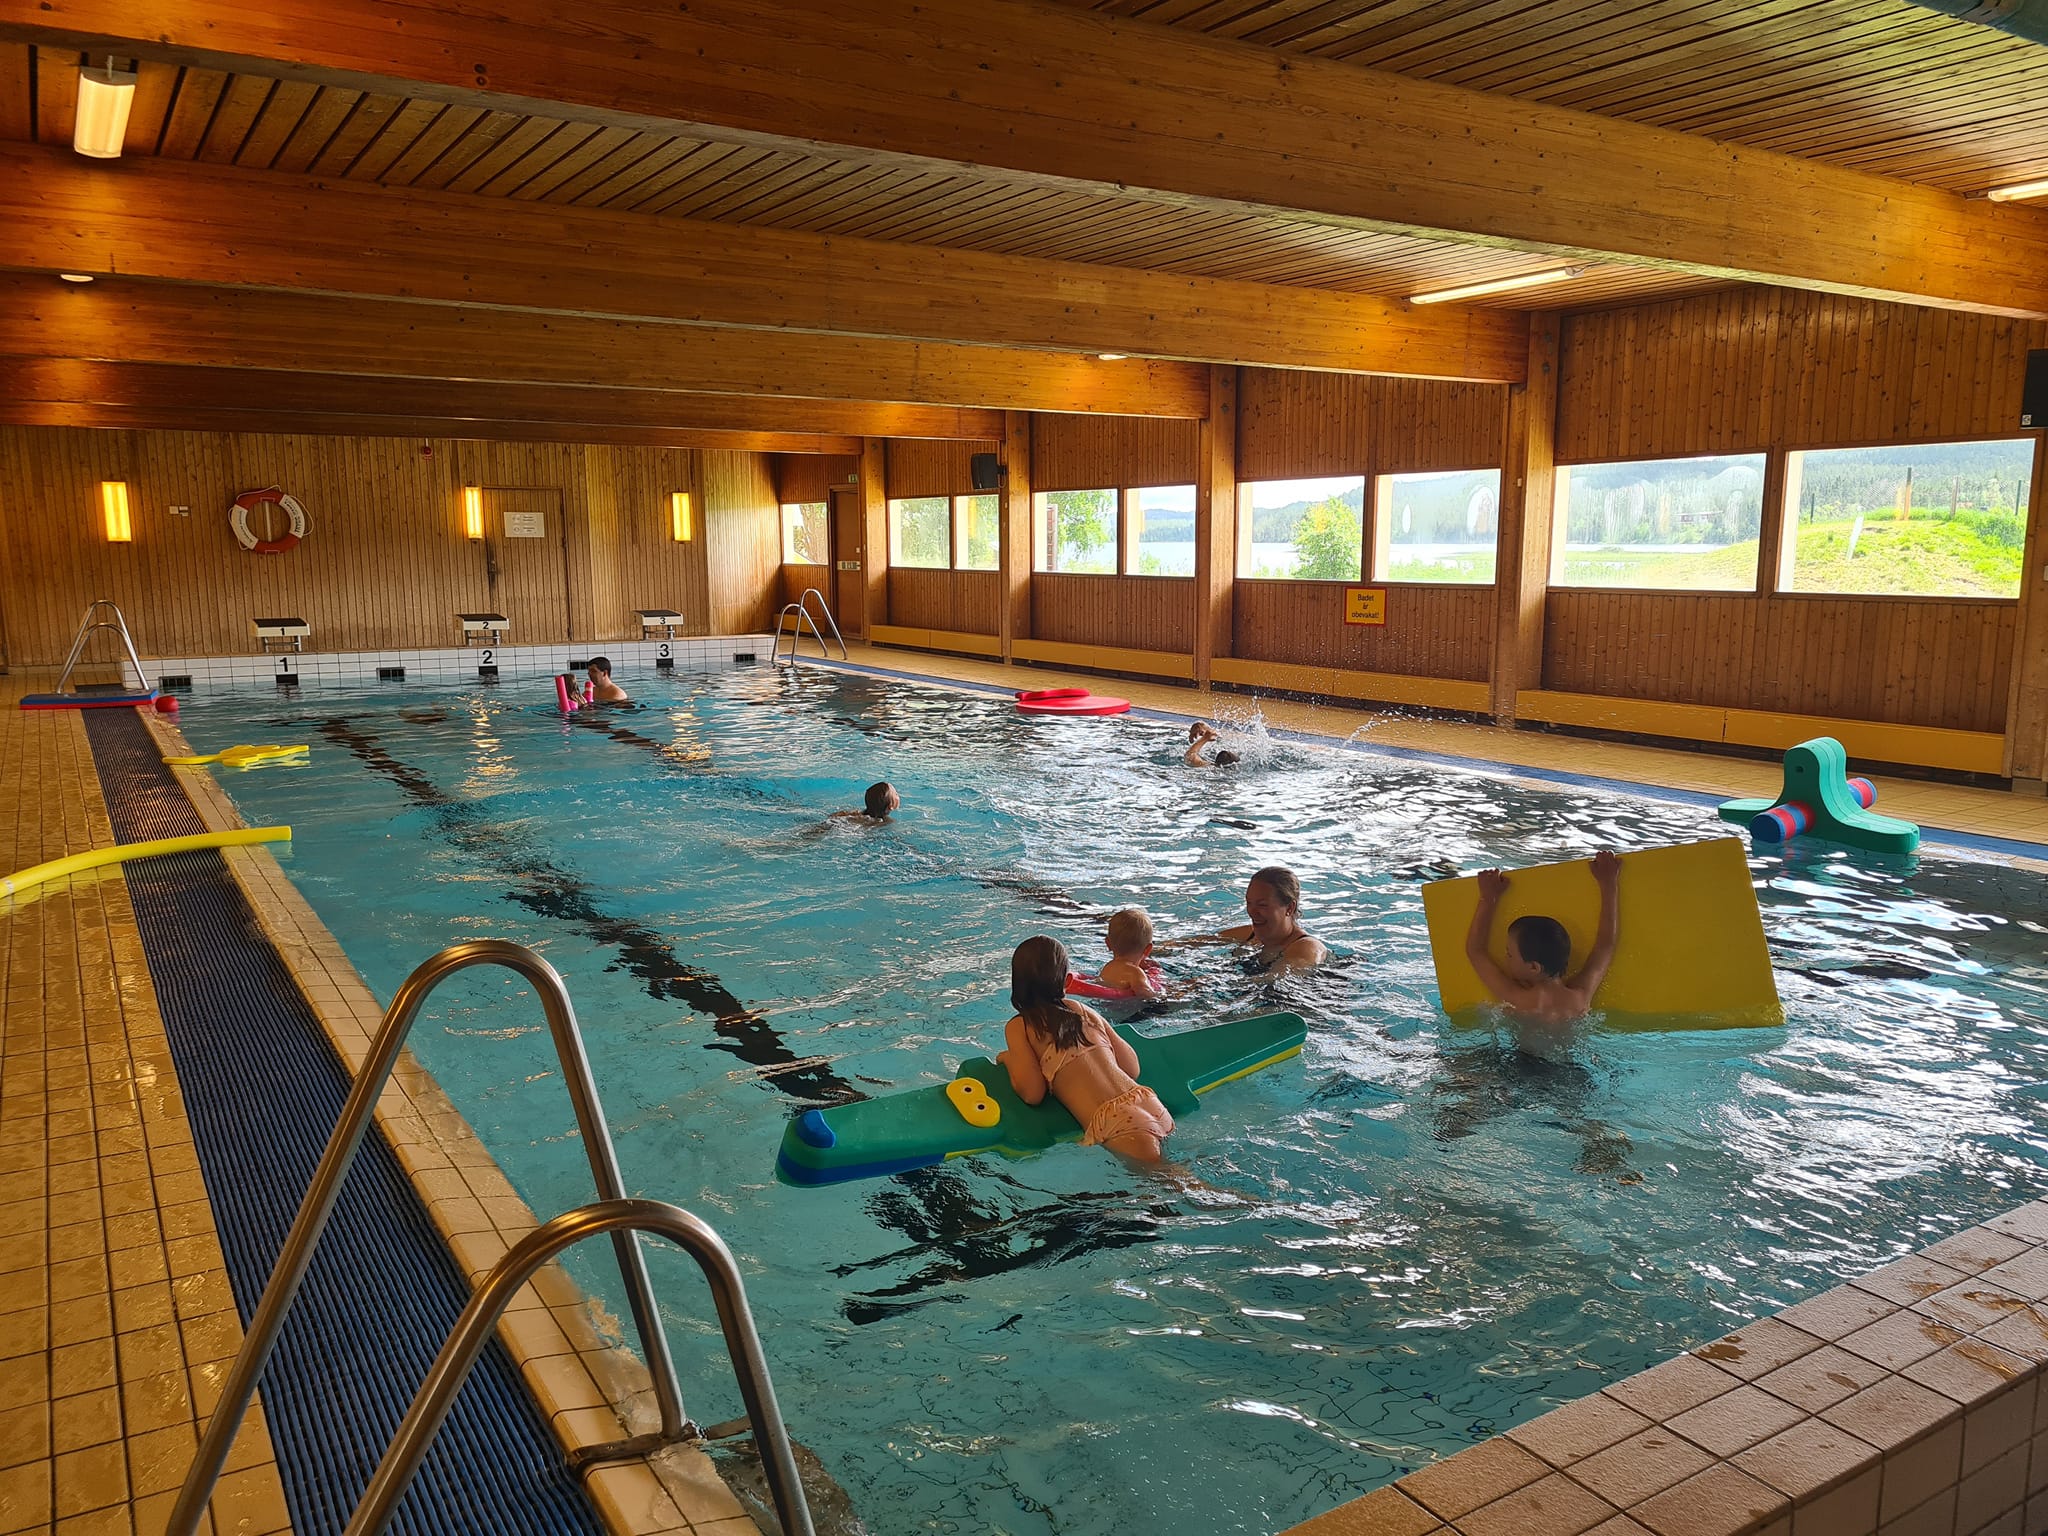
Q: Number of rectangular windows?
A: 9